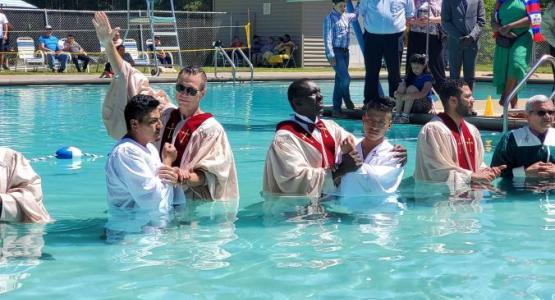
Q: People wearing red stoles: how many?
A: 3